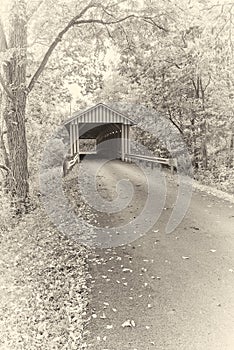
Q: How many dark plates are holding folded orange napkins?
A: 0